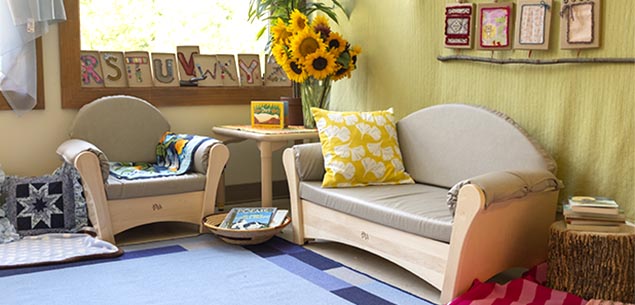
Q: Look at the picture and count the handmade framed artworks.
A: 4